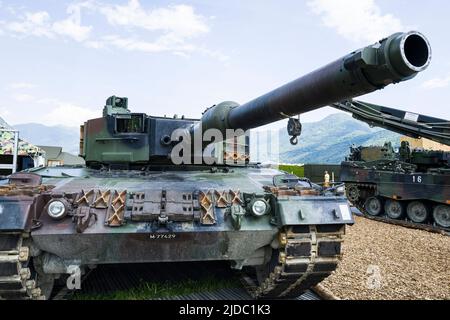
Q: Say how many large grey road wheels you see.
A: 4